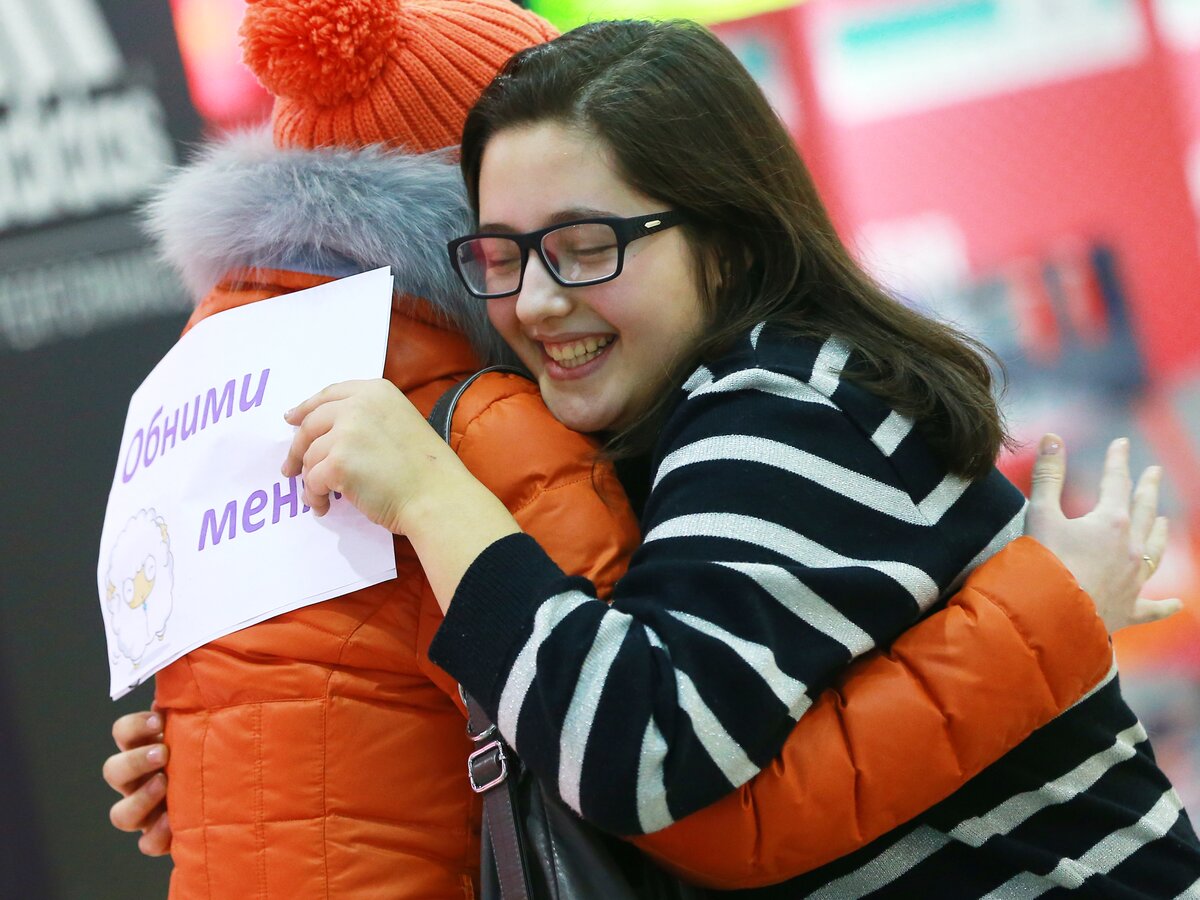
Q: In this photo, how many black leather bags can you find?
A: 1